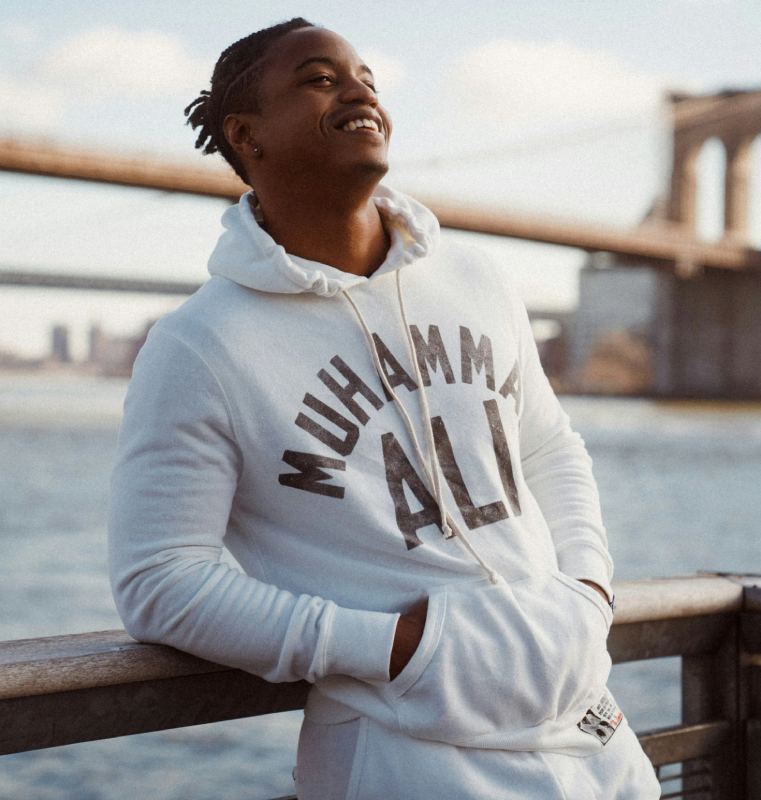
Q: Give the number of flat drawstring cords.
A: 2